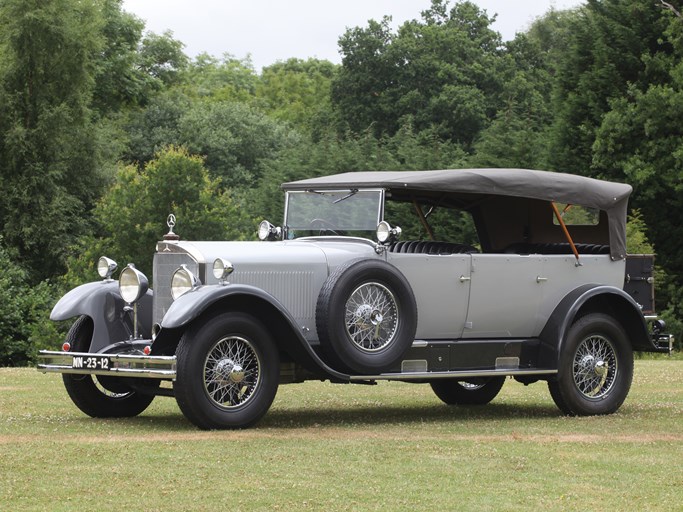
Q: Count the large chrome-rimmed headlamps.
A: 2